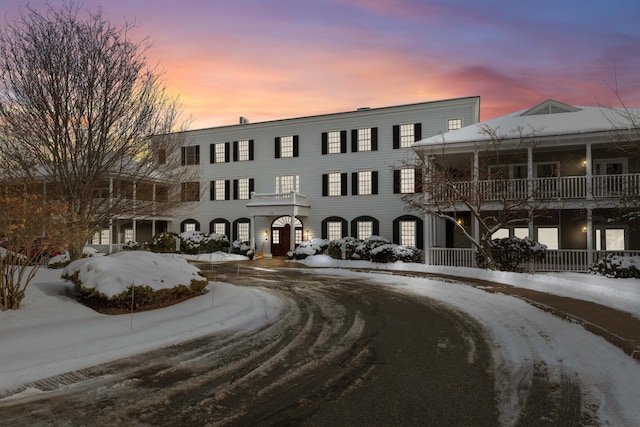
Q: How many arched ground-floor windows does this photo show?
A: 6